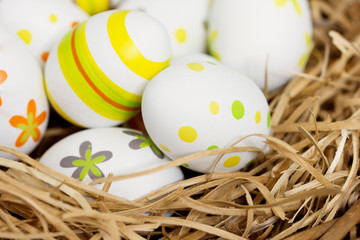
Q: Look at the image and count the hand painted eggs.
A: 8